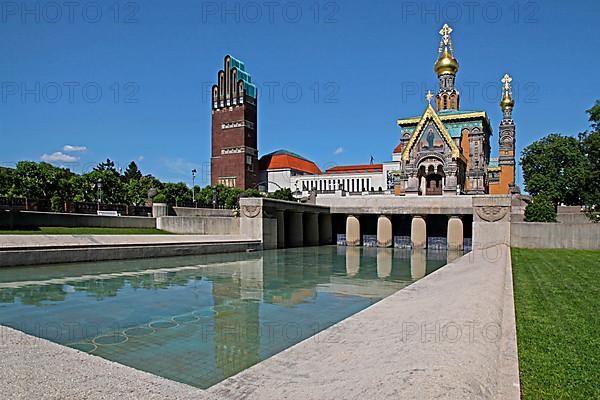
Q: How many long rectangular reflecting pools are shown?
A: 1